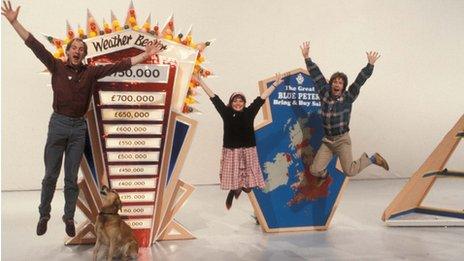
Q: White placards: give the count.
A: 11